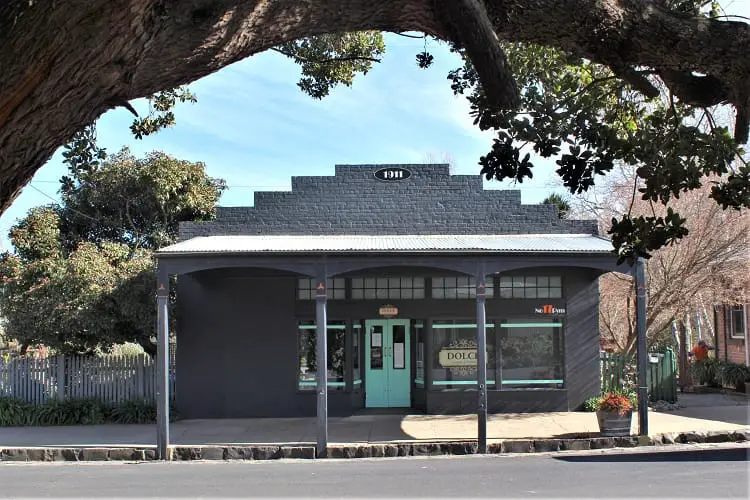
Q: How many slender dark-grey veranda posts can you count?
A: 4